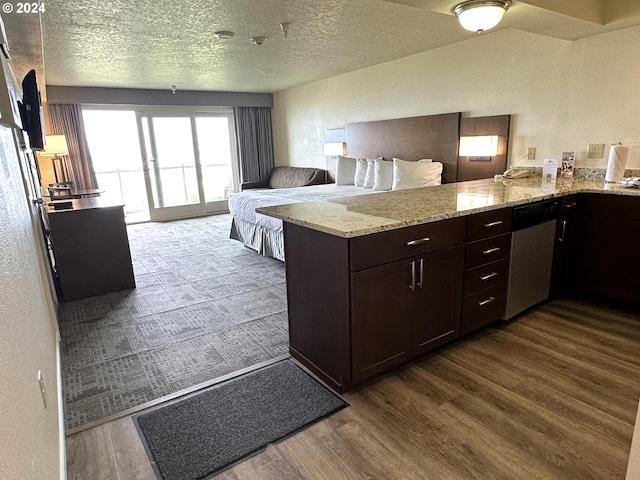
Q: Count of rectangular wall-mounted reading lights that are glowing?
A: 2